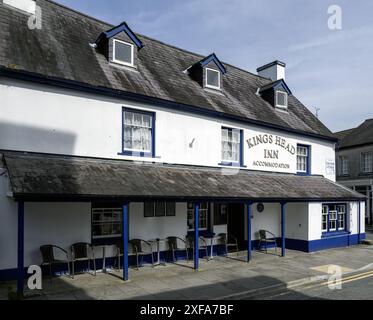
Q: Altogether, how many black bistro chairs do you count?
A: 8